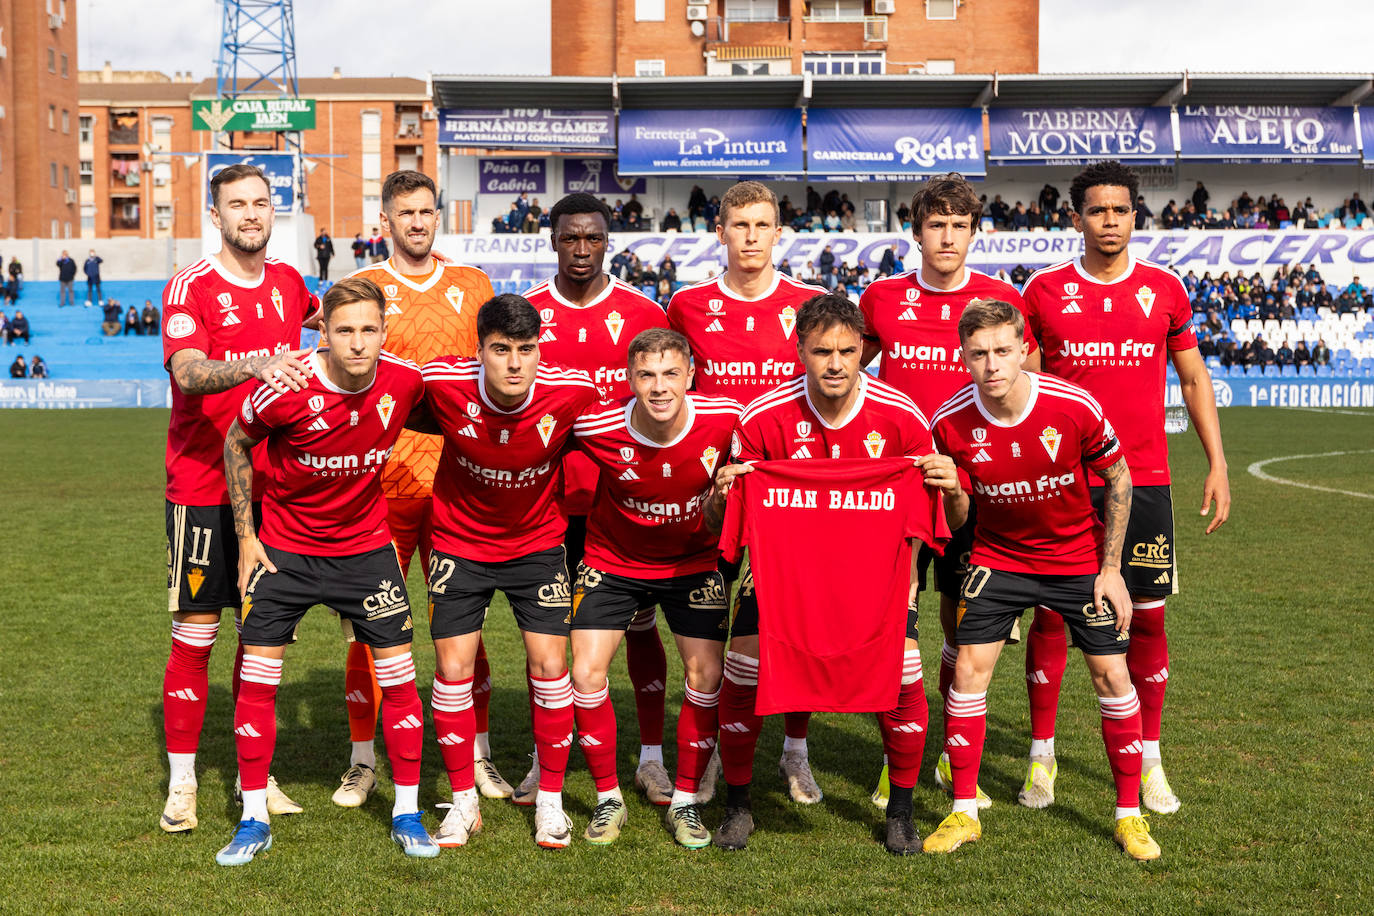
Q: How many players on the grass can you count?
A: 11